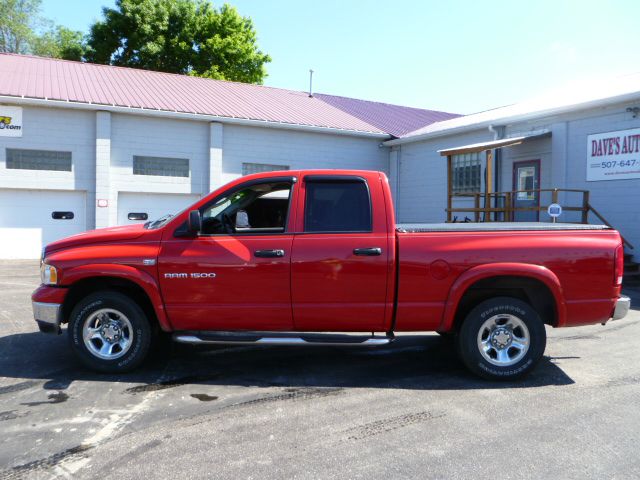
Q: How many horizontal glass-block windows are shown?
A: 3